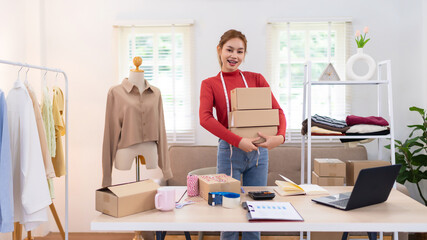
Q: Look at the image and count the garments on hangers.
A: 5